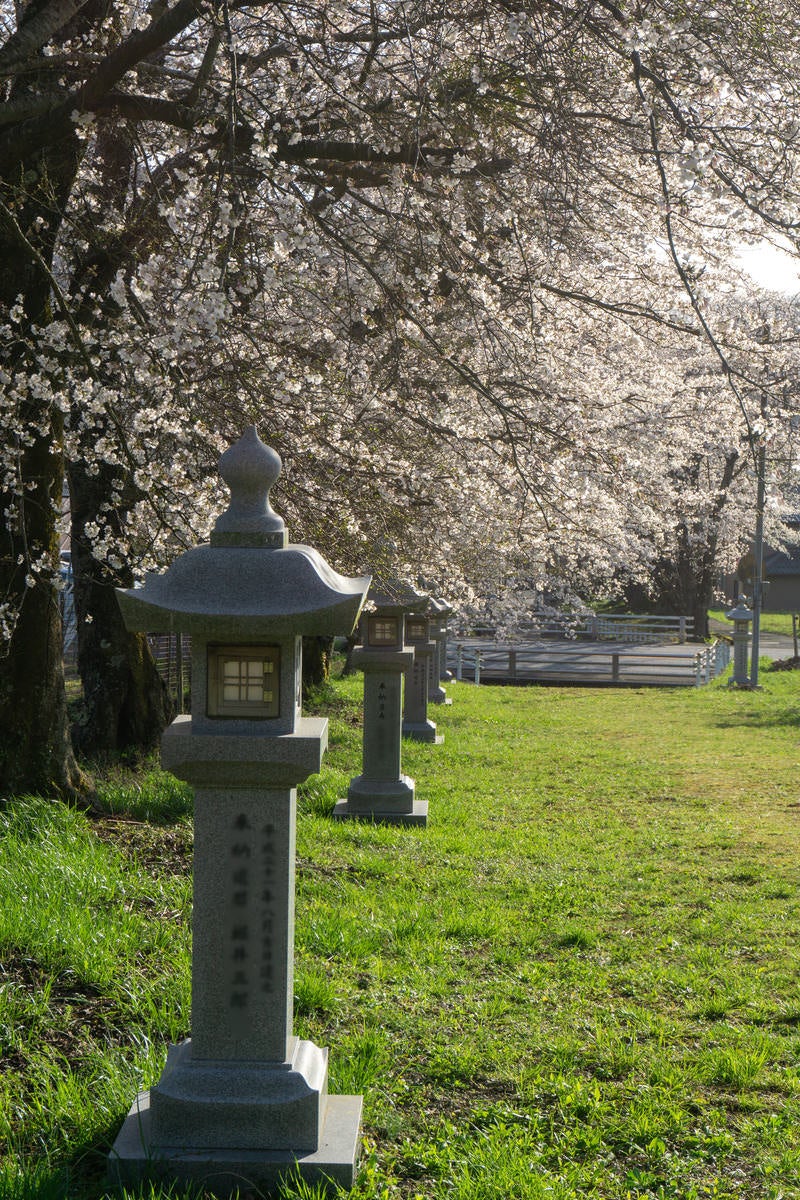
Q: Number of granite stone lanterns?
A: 6